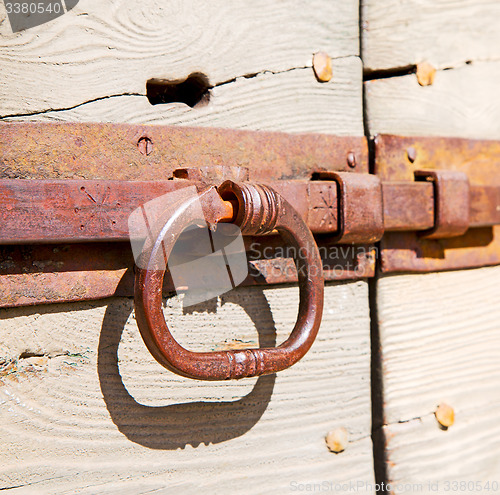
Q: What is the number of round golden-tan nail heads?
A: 4